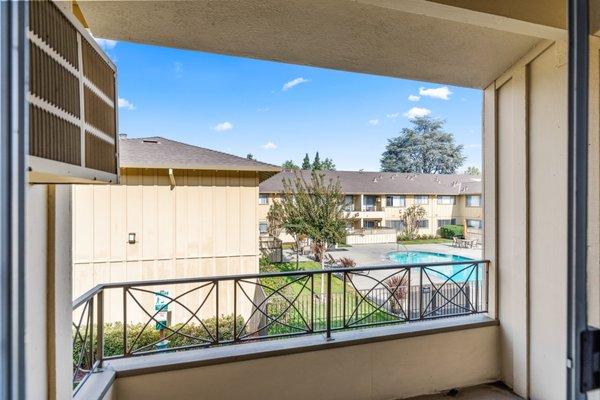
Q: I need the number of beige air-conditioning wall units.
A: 1